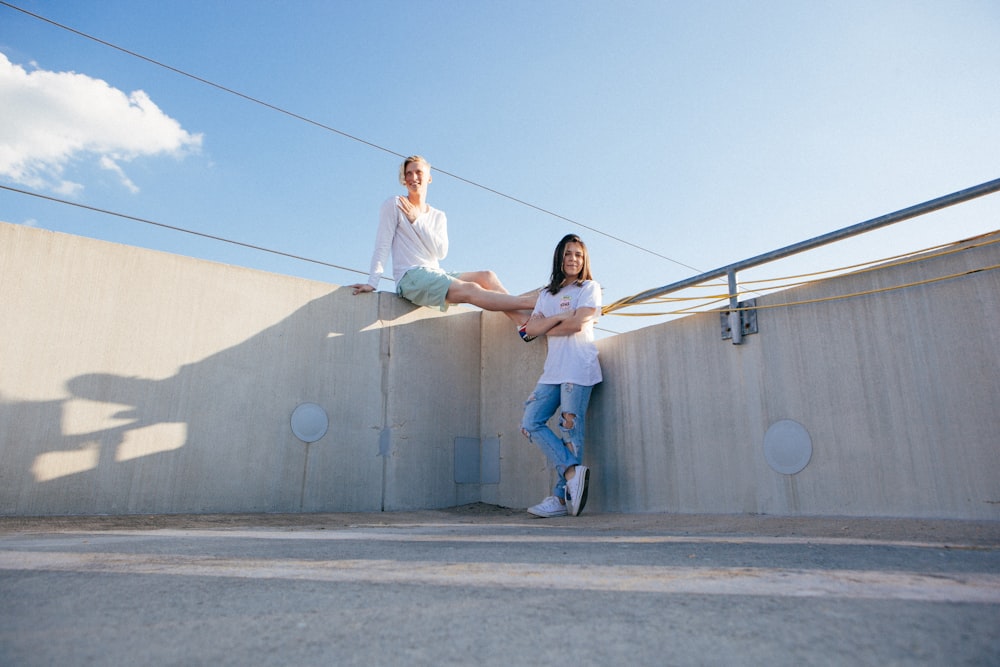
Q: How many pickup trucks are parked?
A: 0